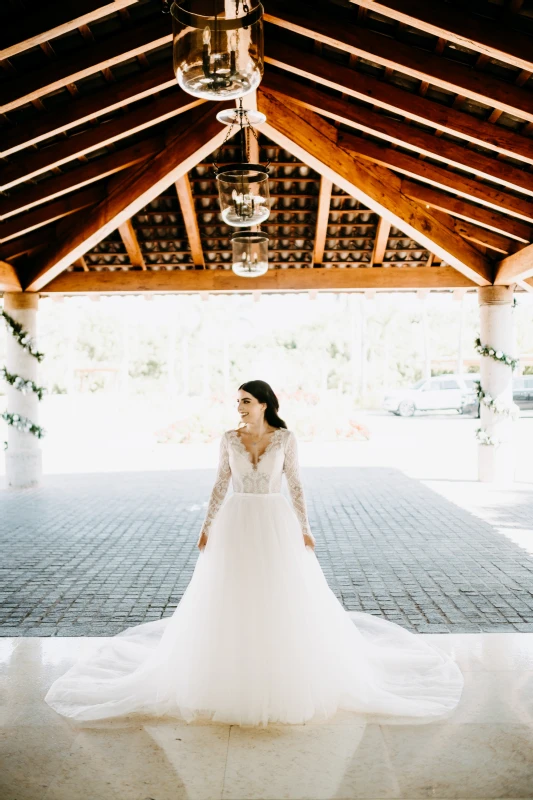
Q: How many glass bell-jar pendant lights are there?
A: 3